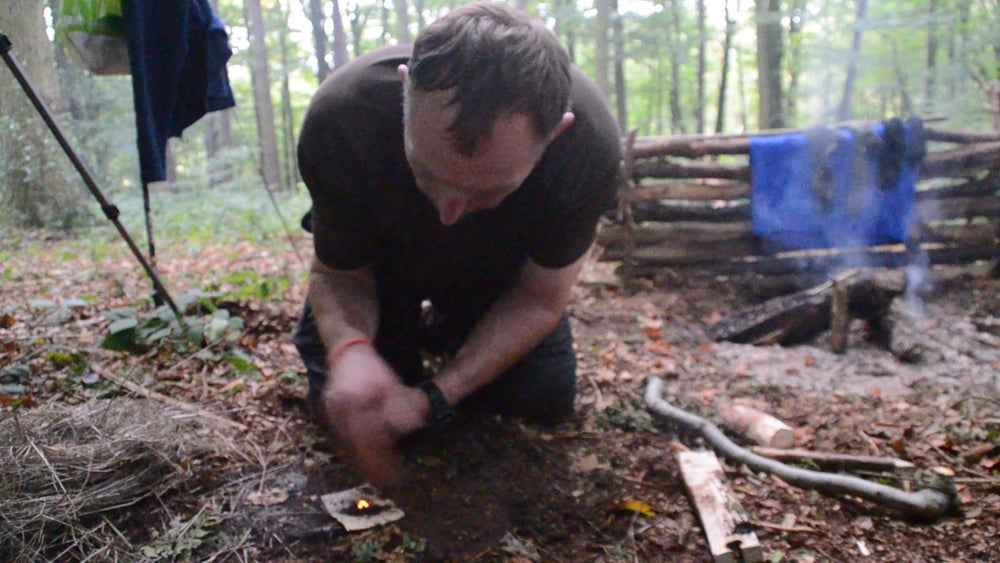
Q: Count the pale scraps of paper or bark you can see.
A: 1